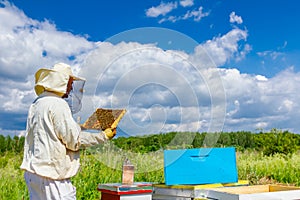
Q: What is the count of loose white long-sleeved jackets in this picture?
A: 1